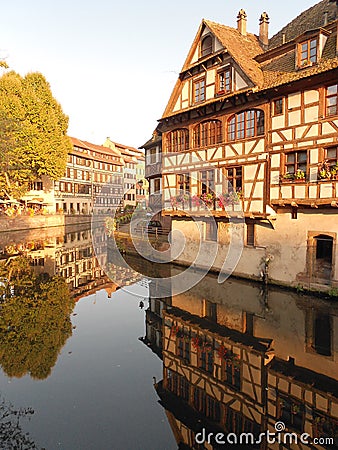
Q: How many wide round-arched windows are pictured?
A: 3